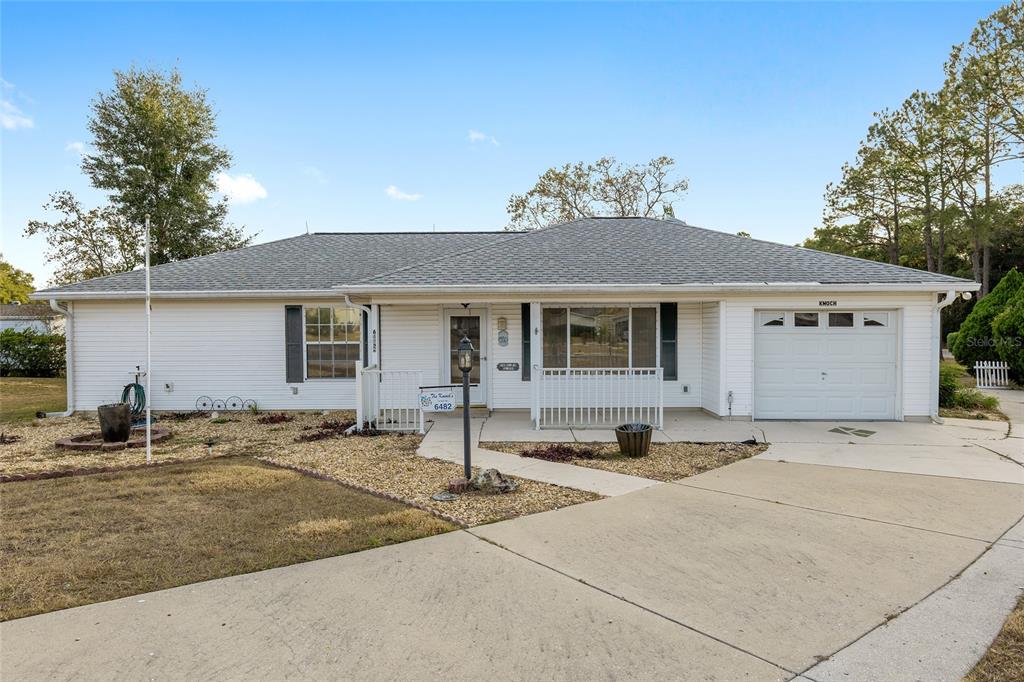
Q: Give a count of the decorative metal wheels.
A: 4